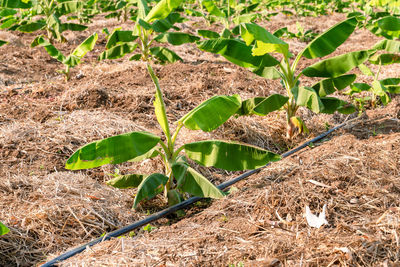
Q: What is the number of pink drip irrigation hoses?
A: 0